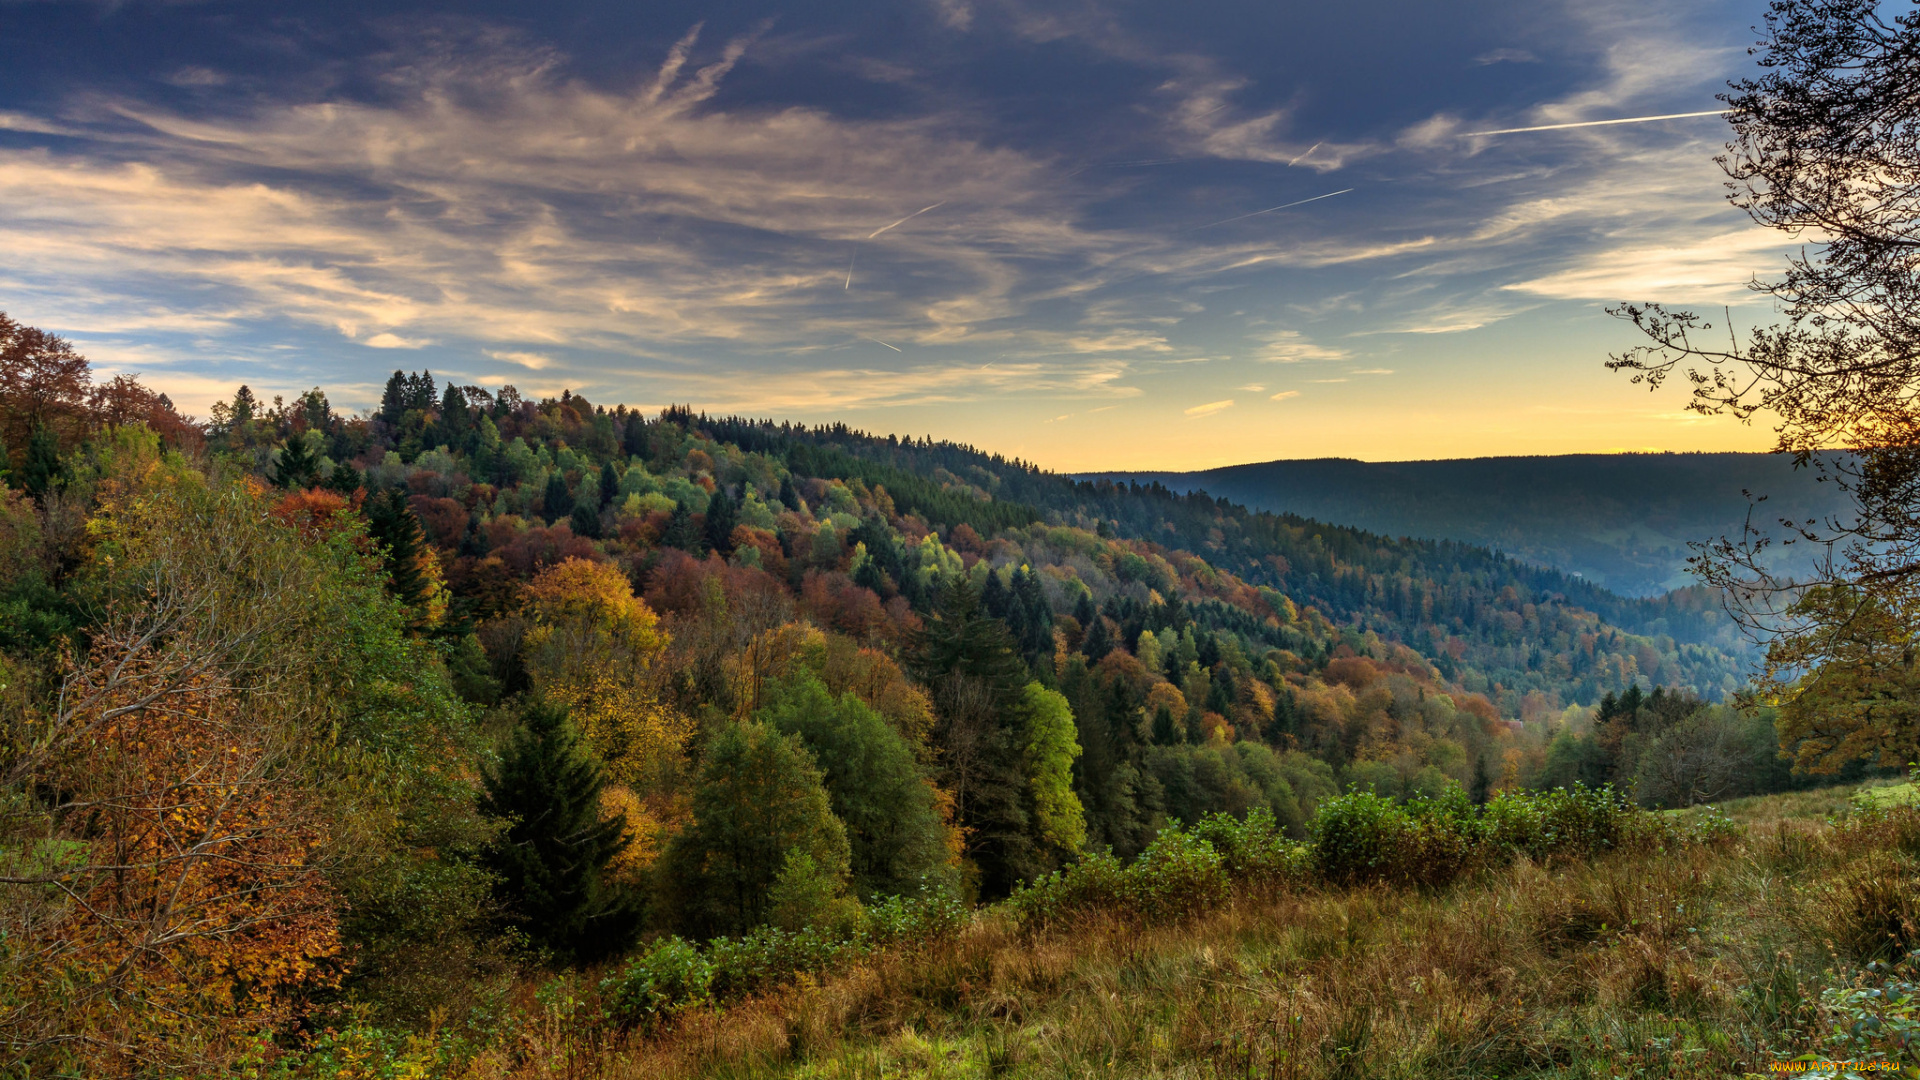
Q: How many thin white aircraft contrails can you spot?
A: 6